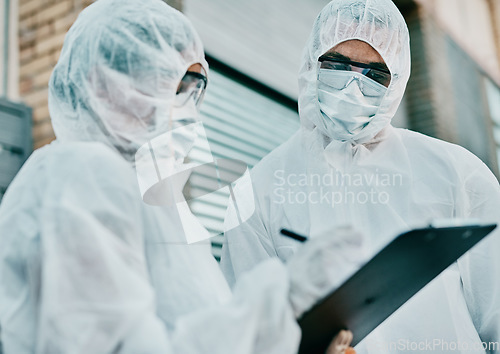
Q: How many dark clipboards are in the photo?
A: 1